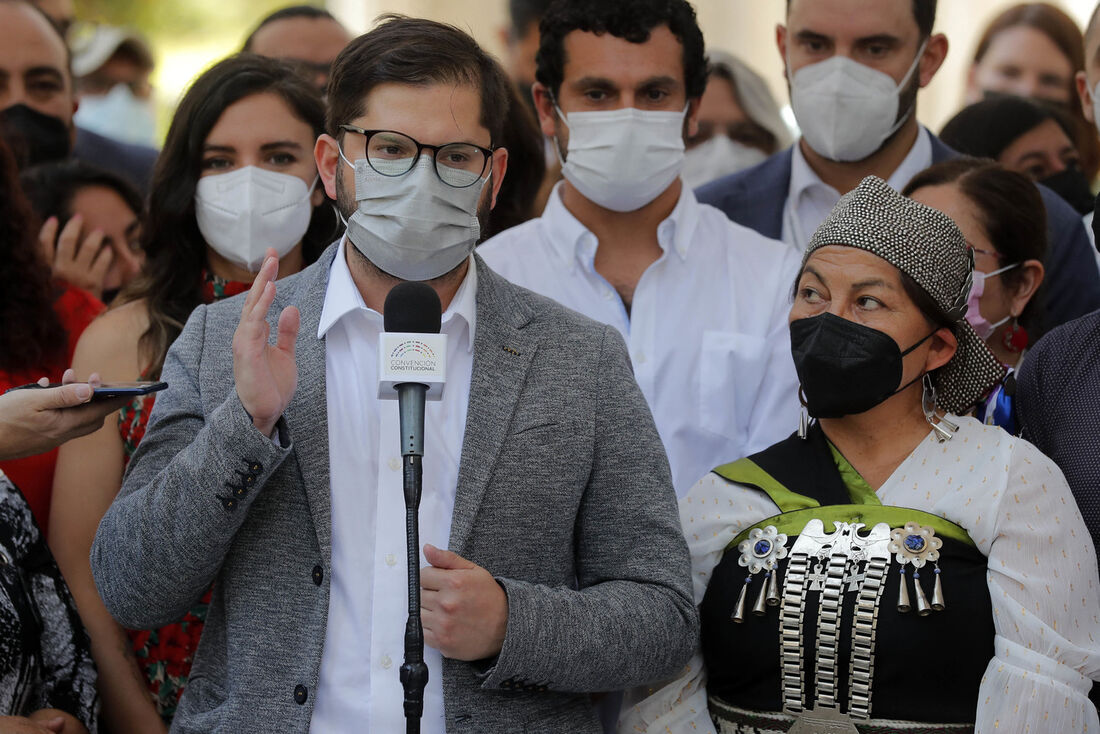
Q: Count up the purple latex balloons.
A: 0